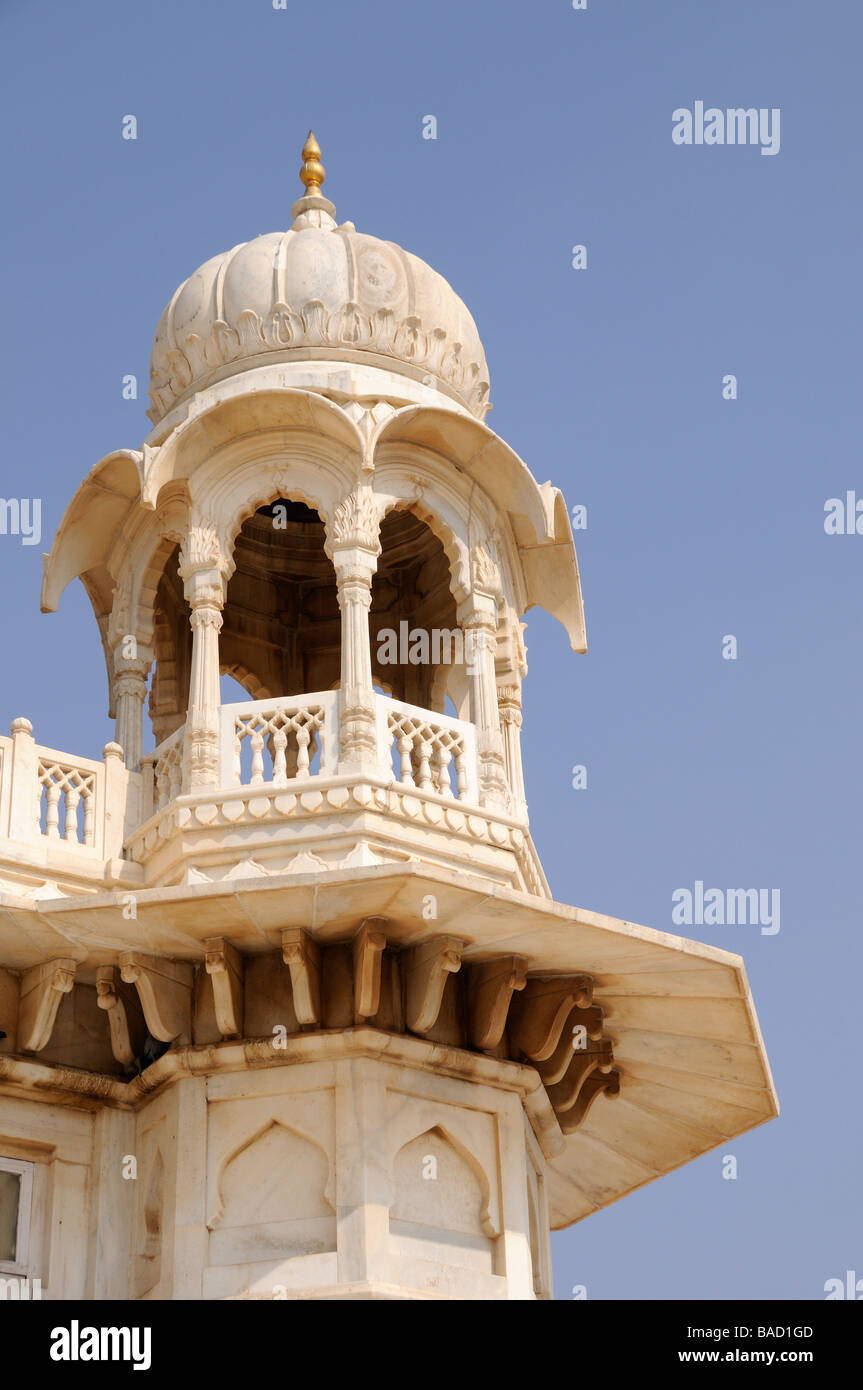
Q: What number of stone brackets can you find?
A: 12